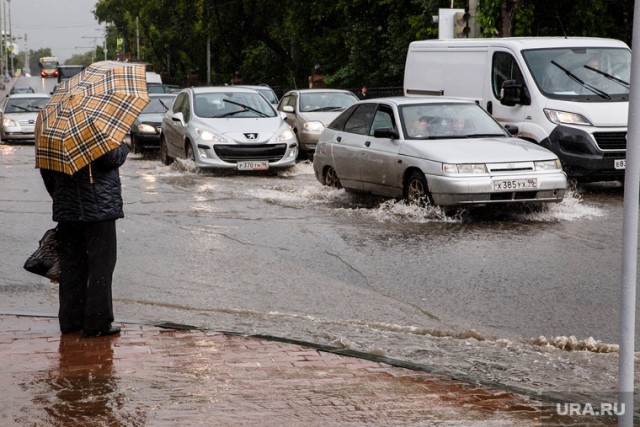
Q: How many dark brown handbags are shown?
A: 1